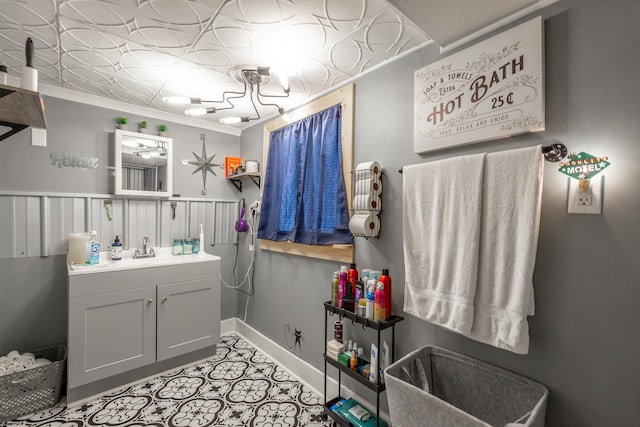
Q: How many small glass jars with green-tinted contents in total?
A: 3